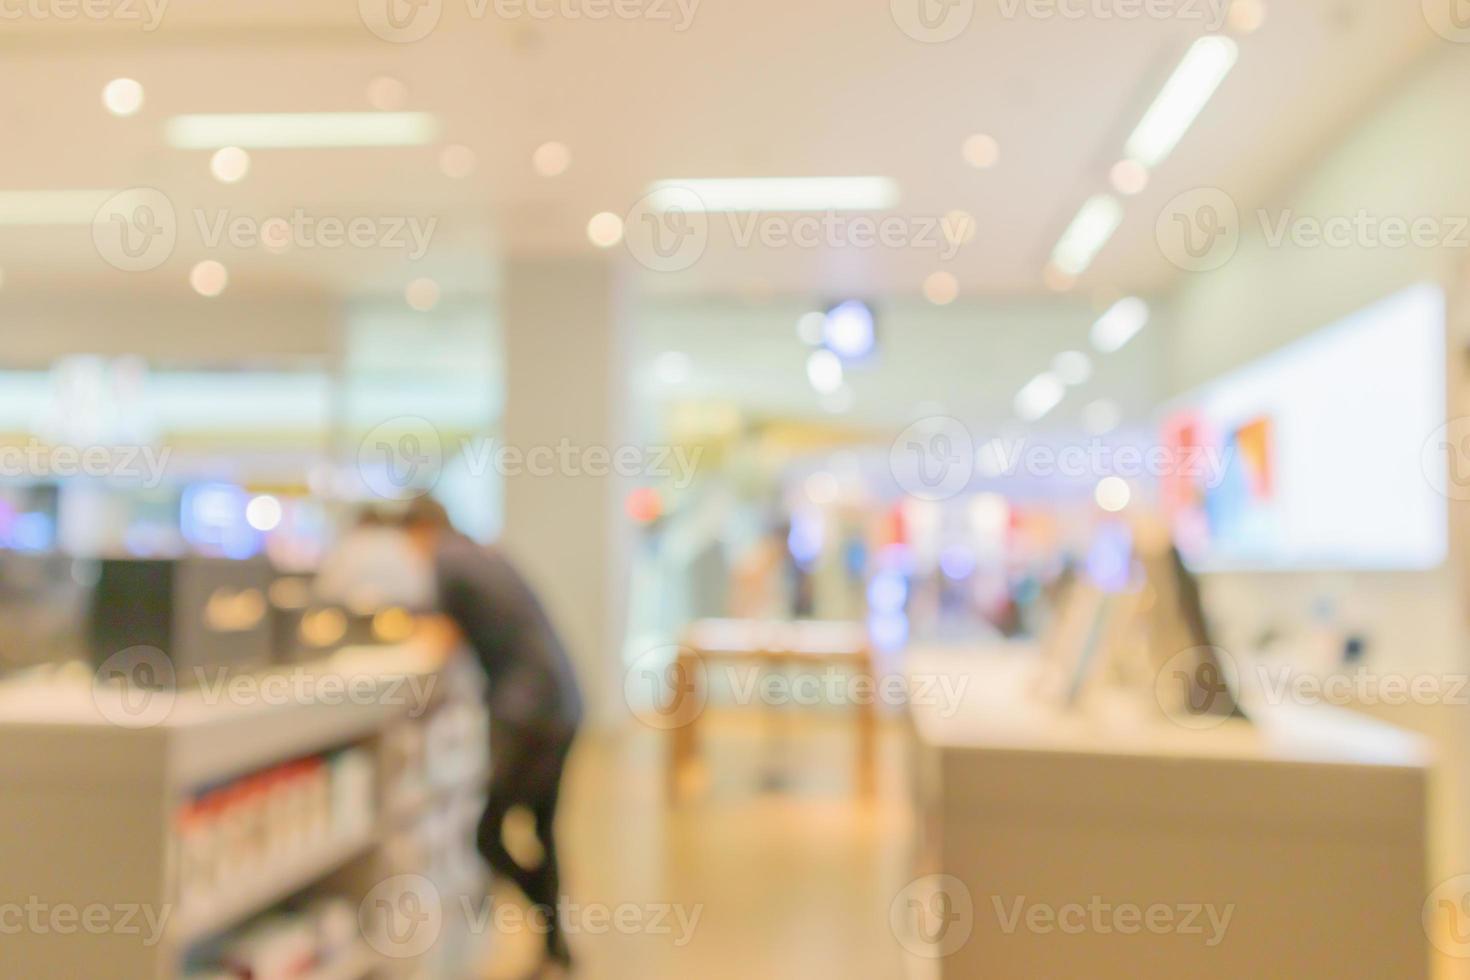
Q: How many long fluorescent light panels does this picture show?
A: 5